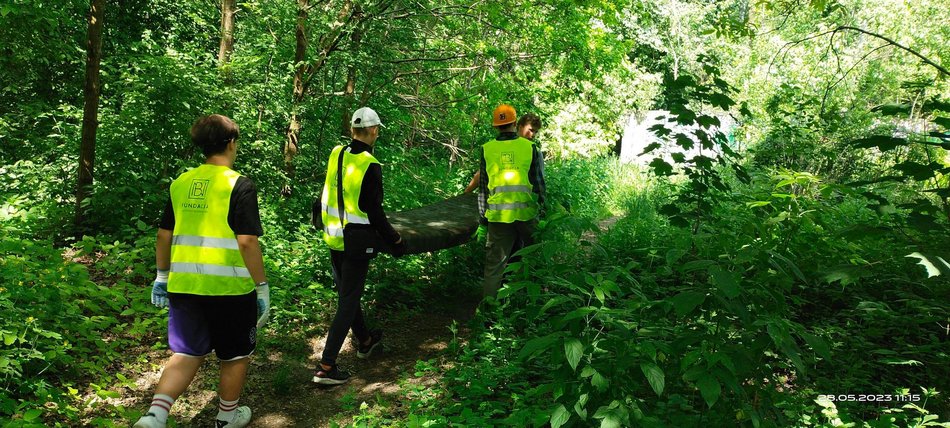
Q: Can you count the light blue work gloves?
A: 2